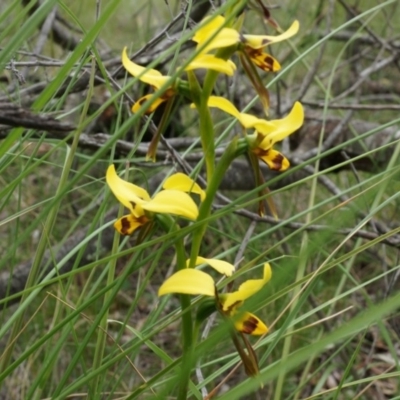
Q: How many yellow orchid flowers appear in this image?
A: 5